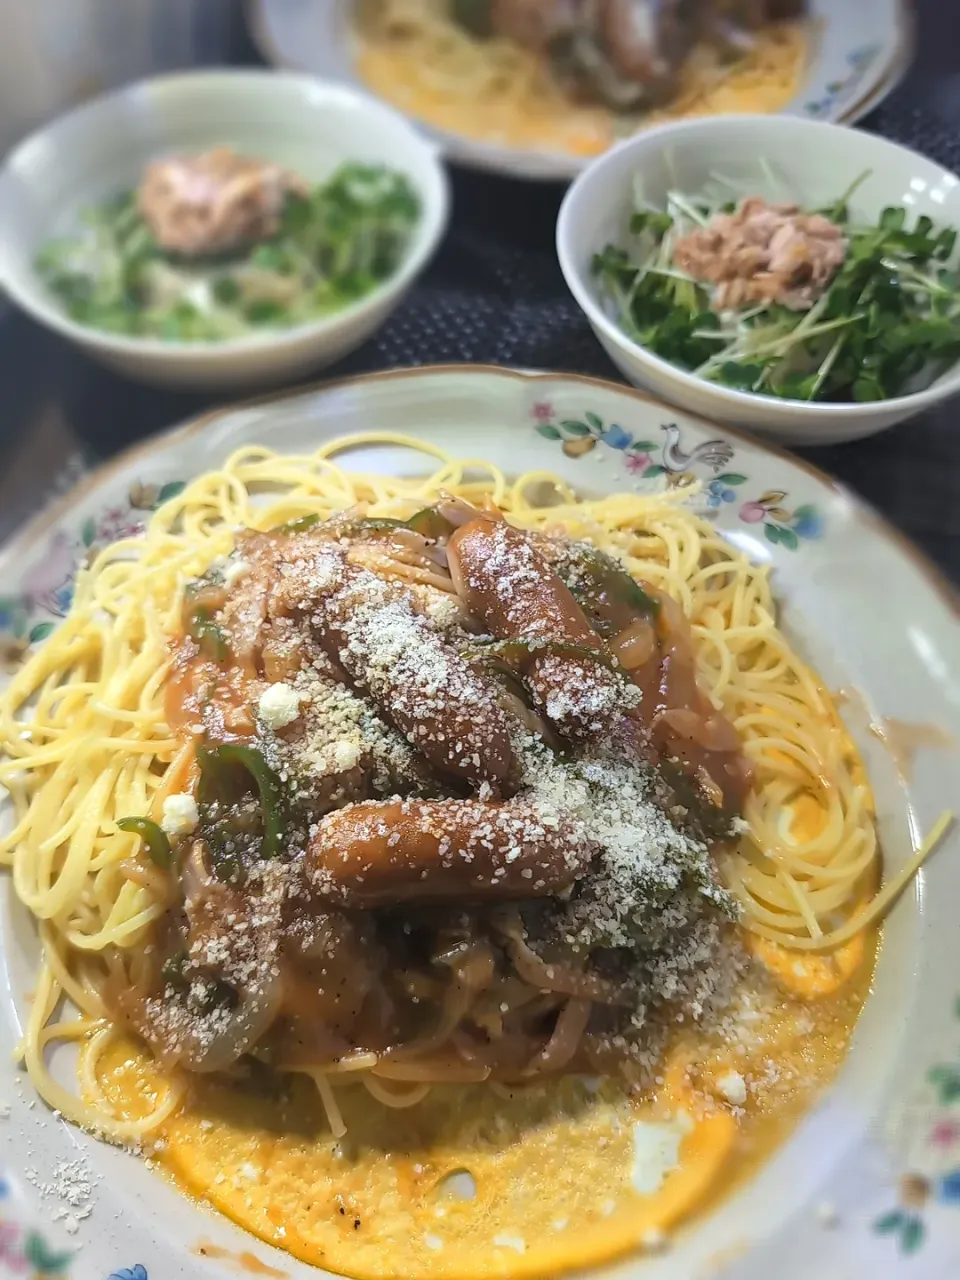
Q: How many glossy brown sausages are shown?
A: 3